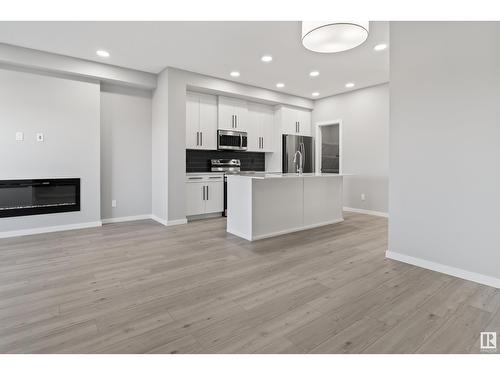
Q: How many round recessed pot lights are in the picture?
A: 8